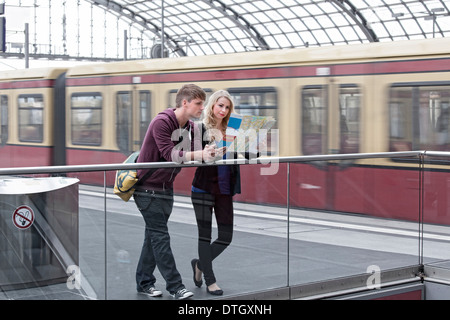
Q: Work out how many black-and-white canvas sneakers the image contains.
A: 2